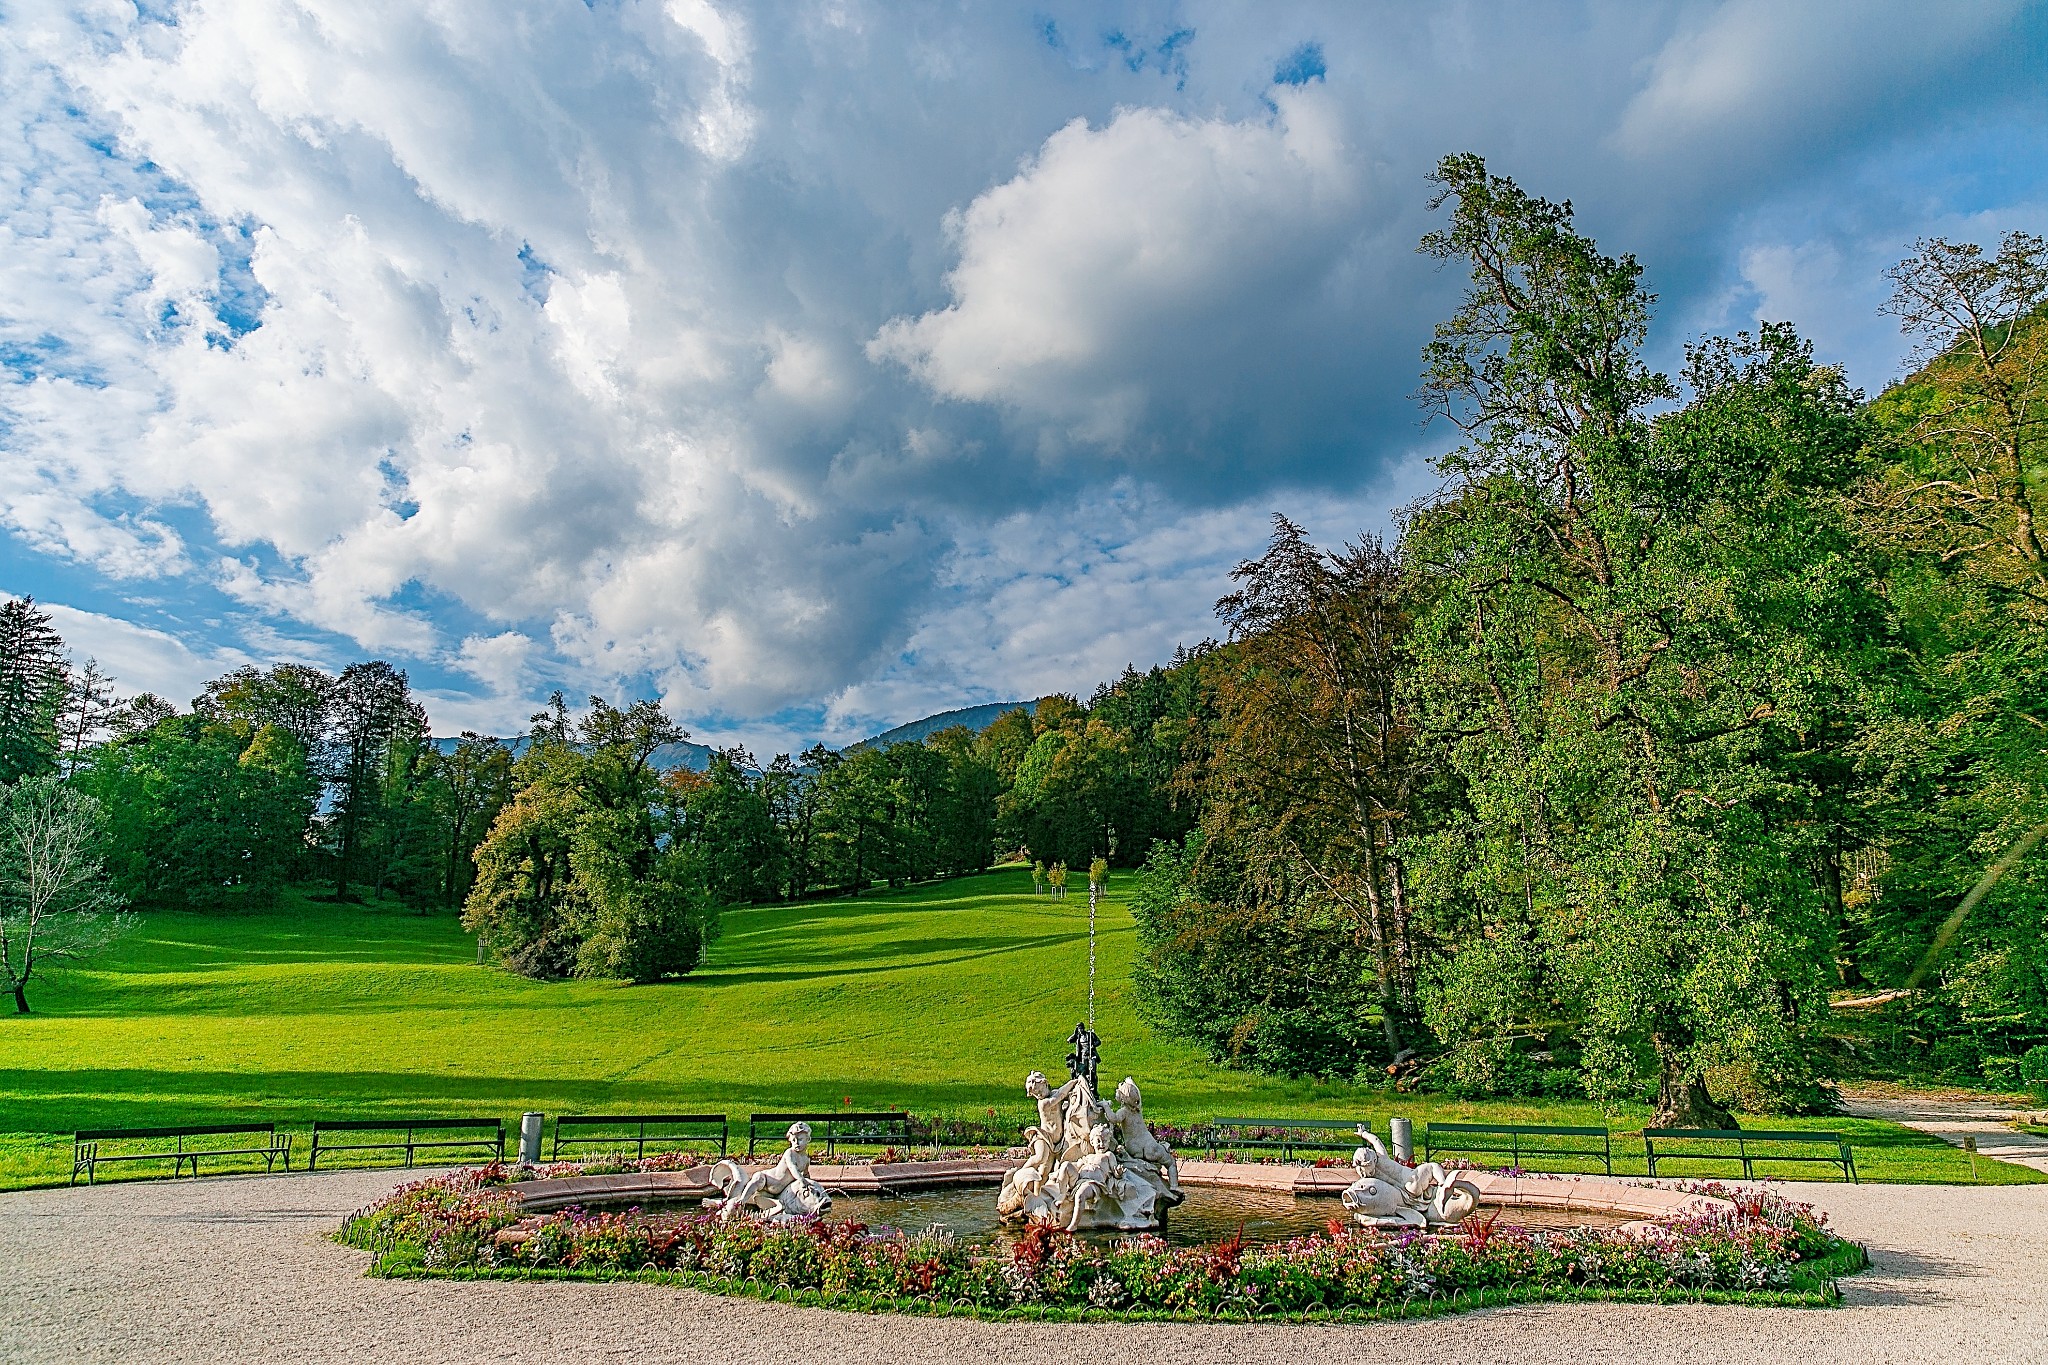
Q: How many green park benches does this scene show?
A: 7